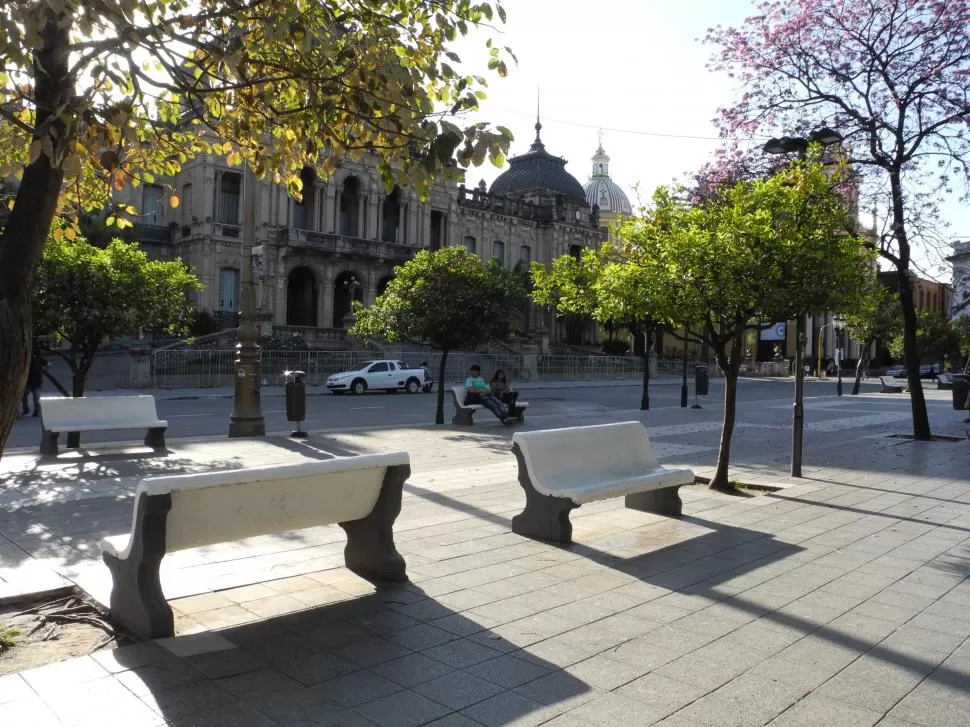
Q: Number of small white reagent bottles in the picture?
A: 0